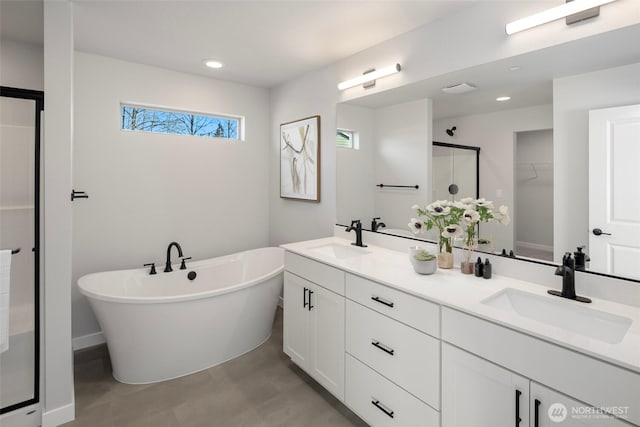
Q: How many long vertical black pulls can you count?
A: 4